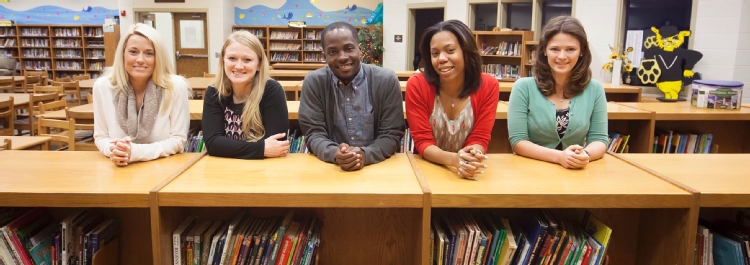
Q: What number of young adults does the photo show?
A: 5